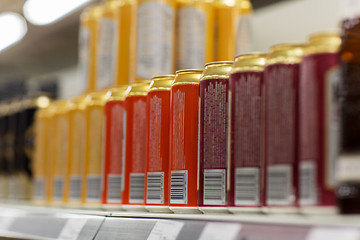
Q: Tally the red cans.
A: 4